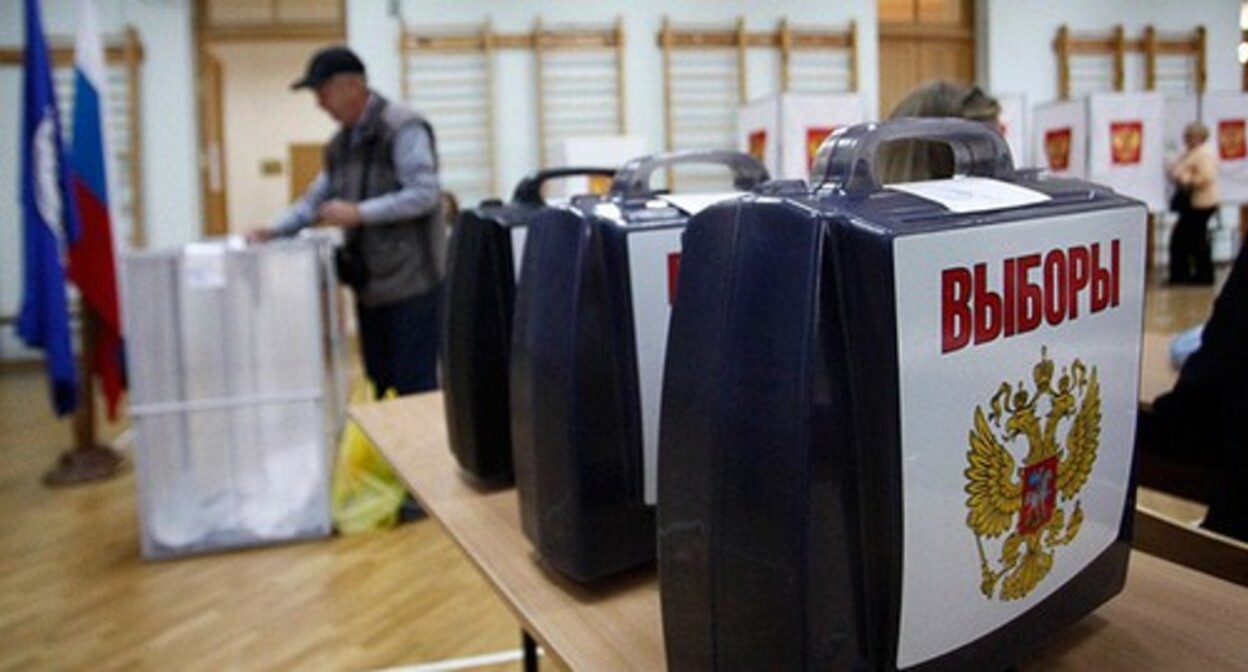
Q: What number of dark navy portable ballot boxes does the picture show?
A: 3